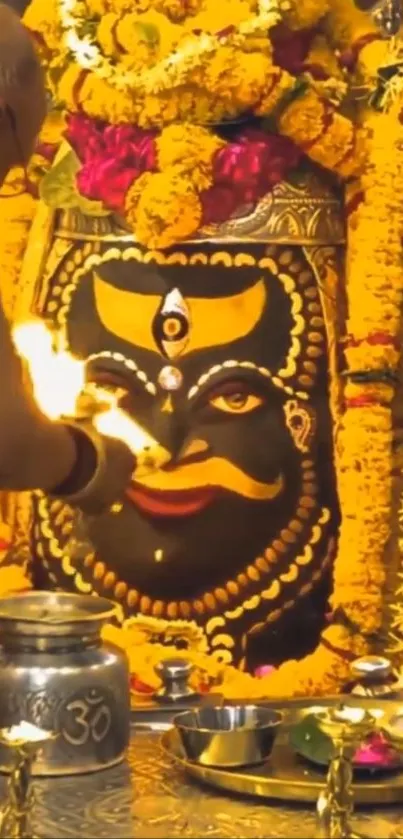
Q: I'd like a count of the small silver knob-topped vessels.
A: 2